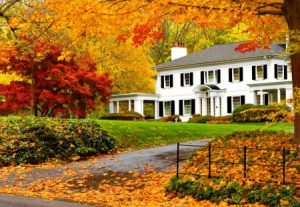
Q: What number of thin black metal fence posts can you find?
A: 4